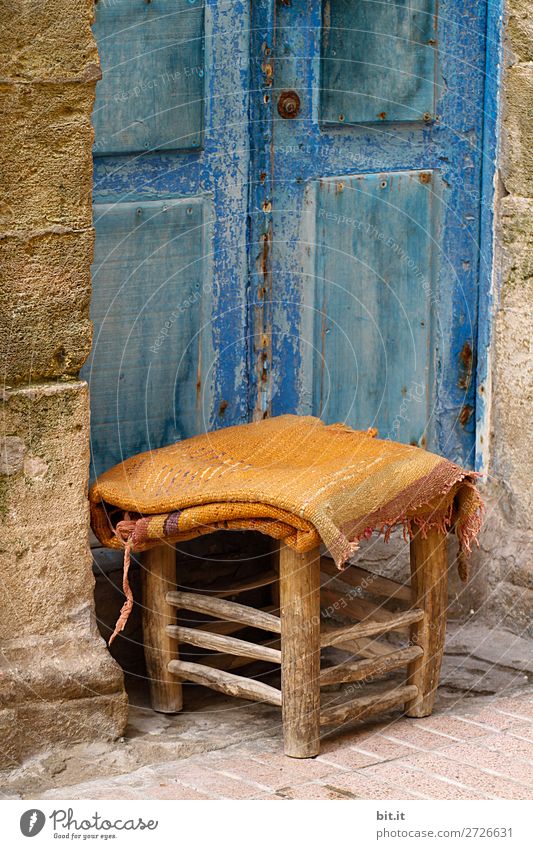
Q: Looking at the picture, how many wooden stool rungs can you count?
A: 12